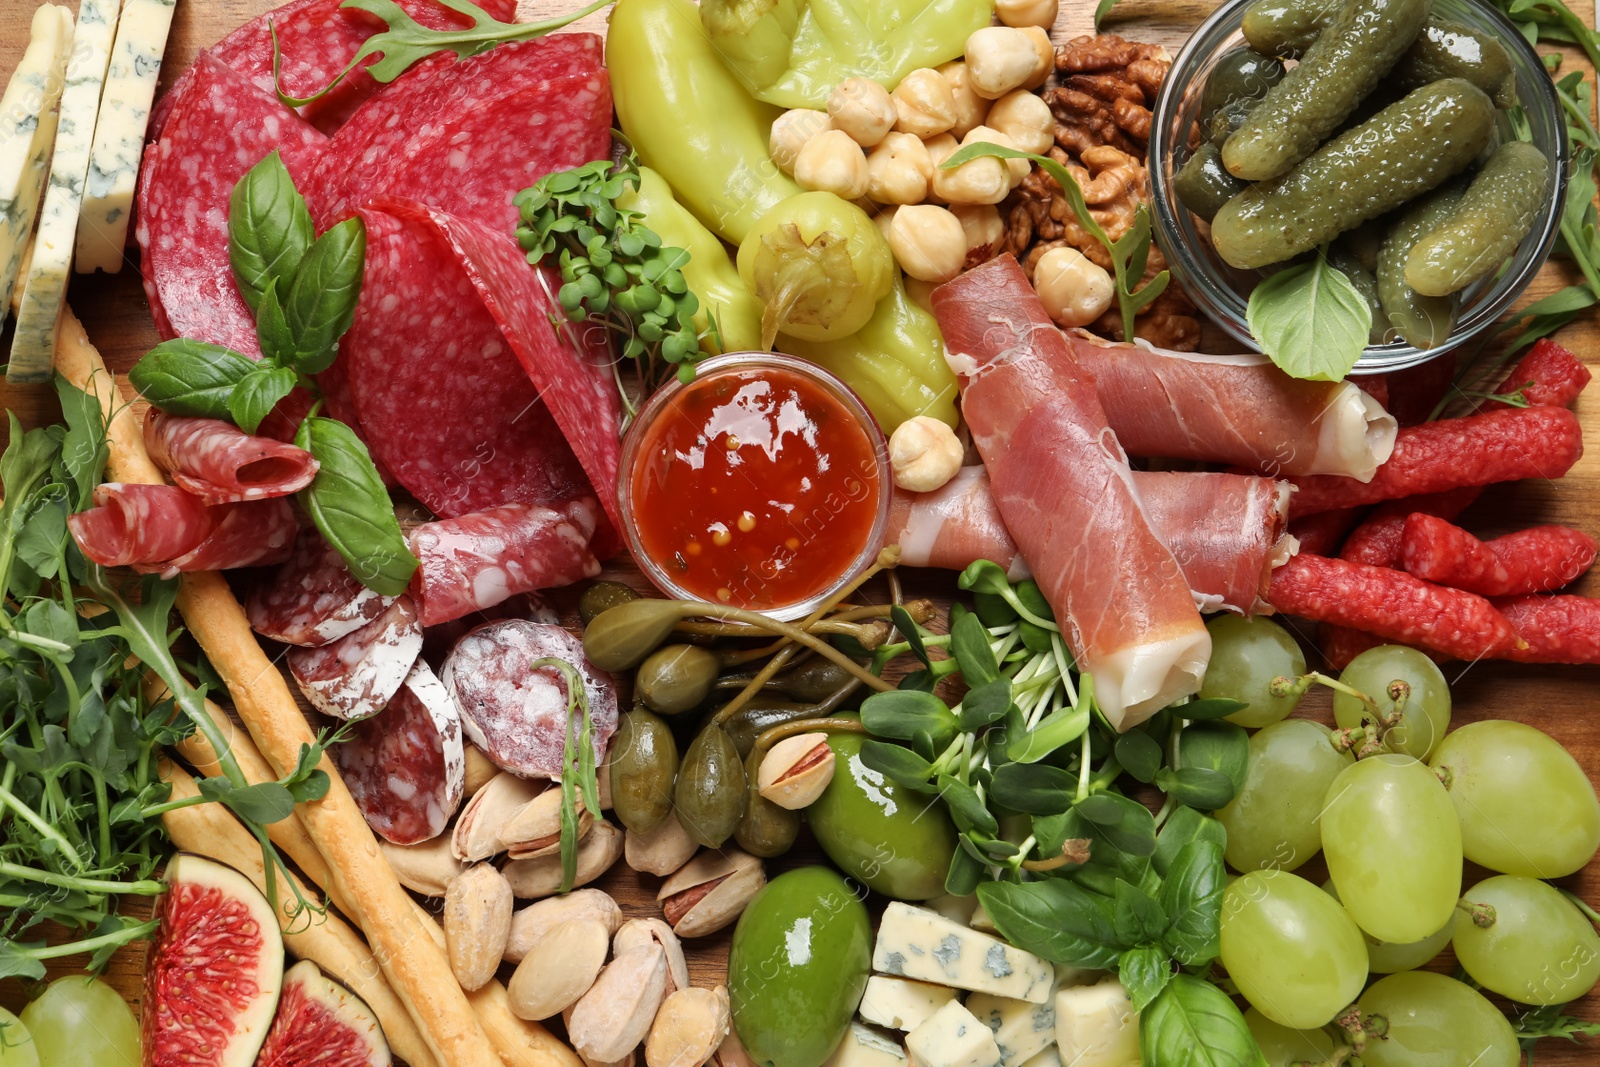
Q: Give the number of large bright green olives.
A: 2